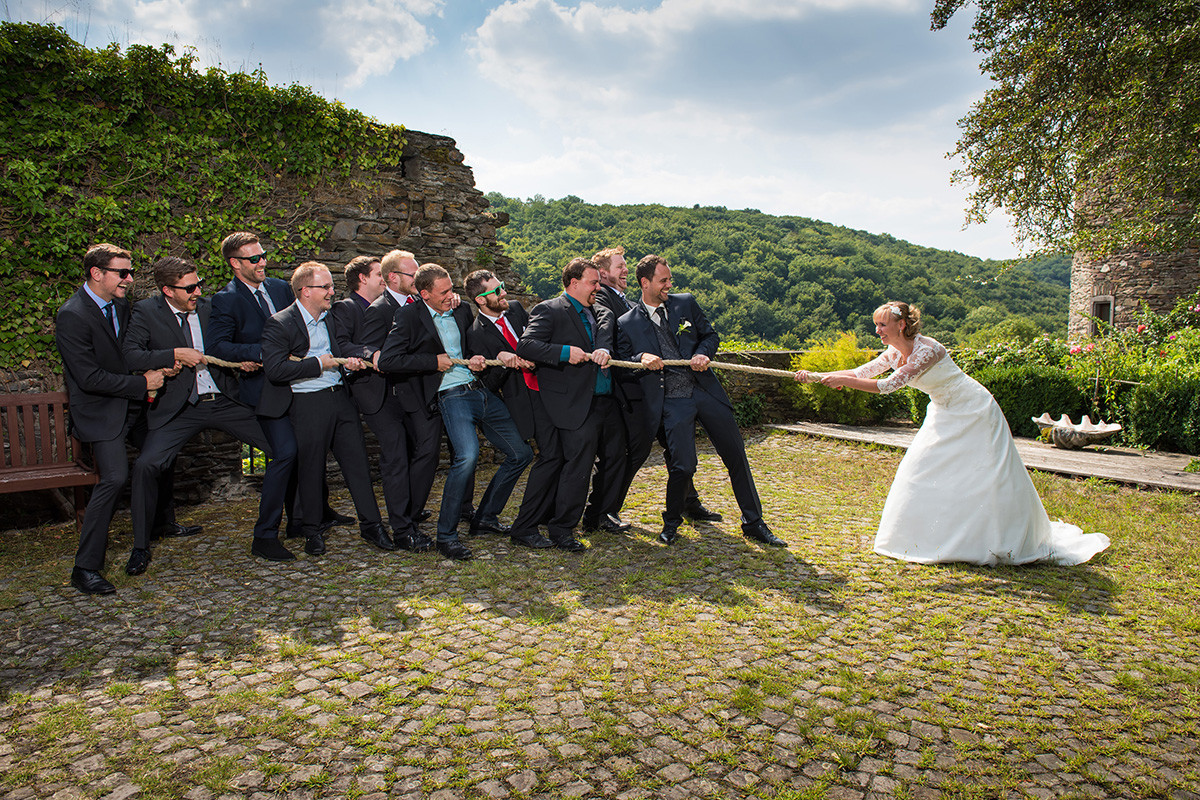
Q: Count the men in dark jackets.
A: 11